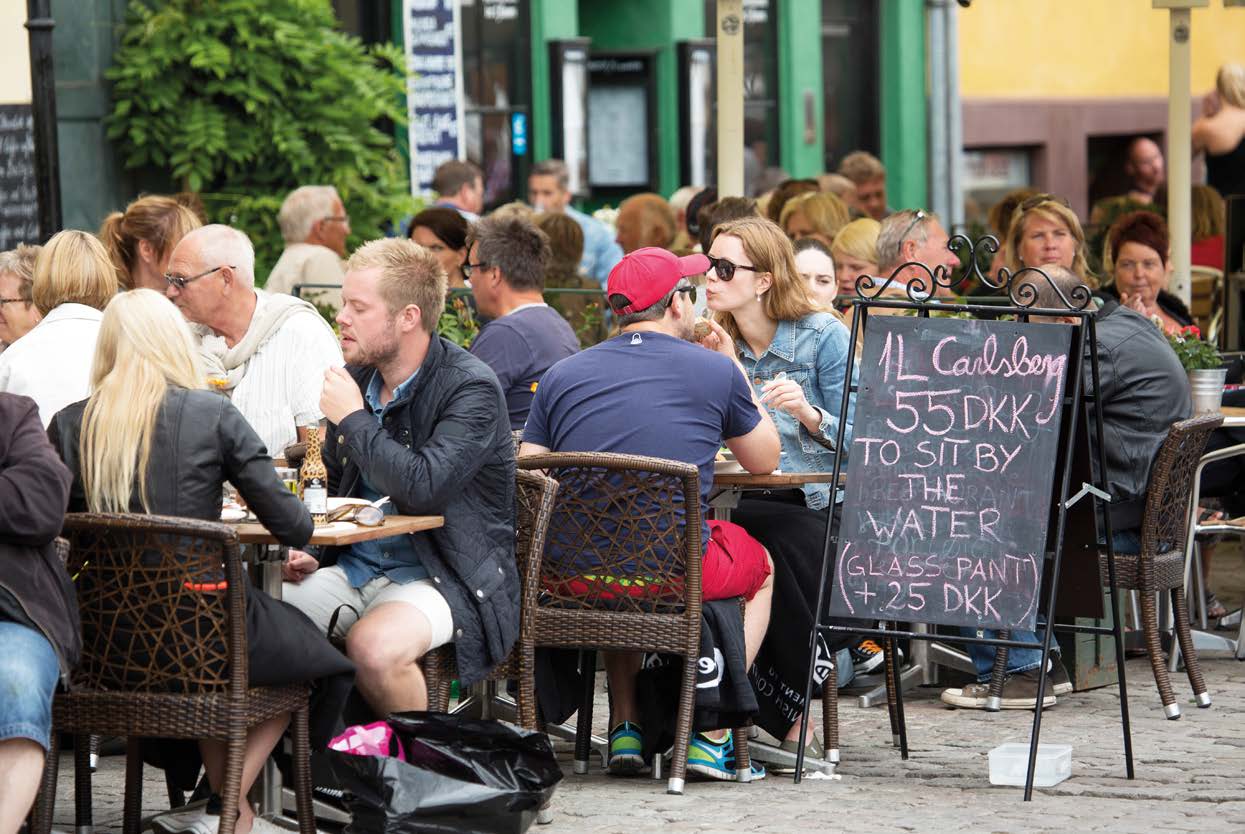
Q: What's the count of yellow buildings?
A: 1